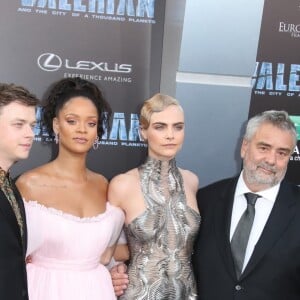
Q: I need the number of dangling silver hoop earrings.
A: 2